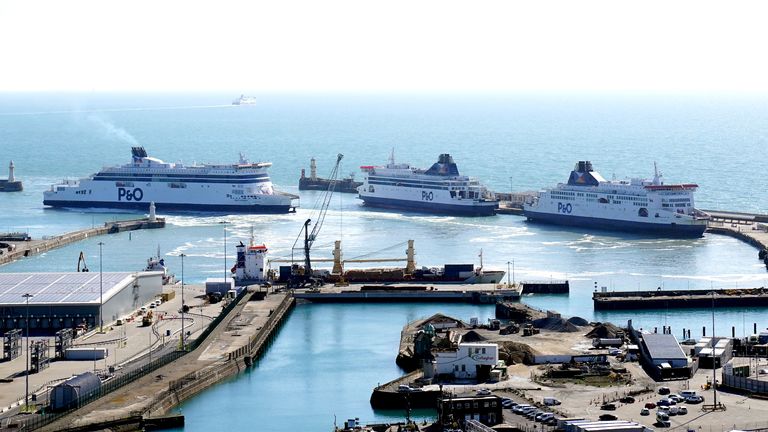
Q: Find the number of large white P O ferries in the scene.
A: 3